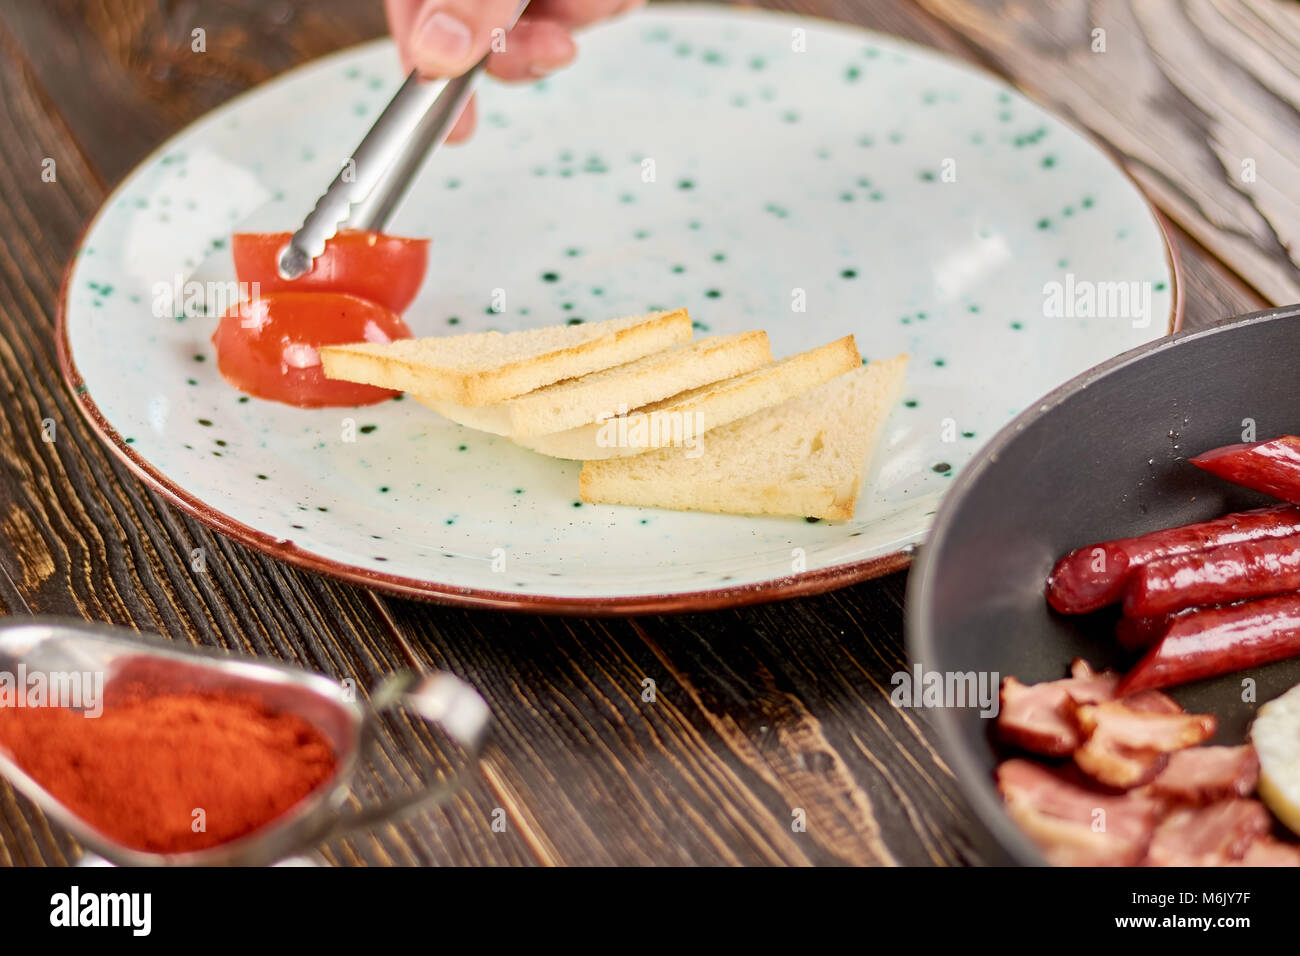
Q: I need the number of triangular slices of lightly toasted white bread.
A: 4